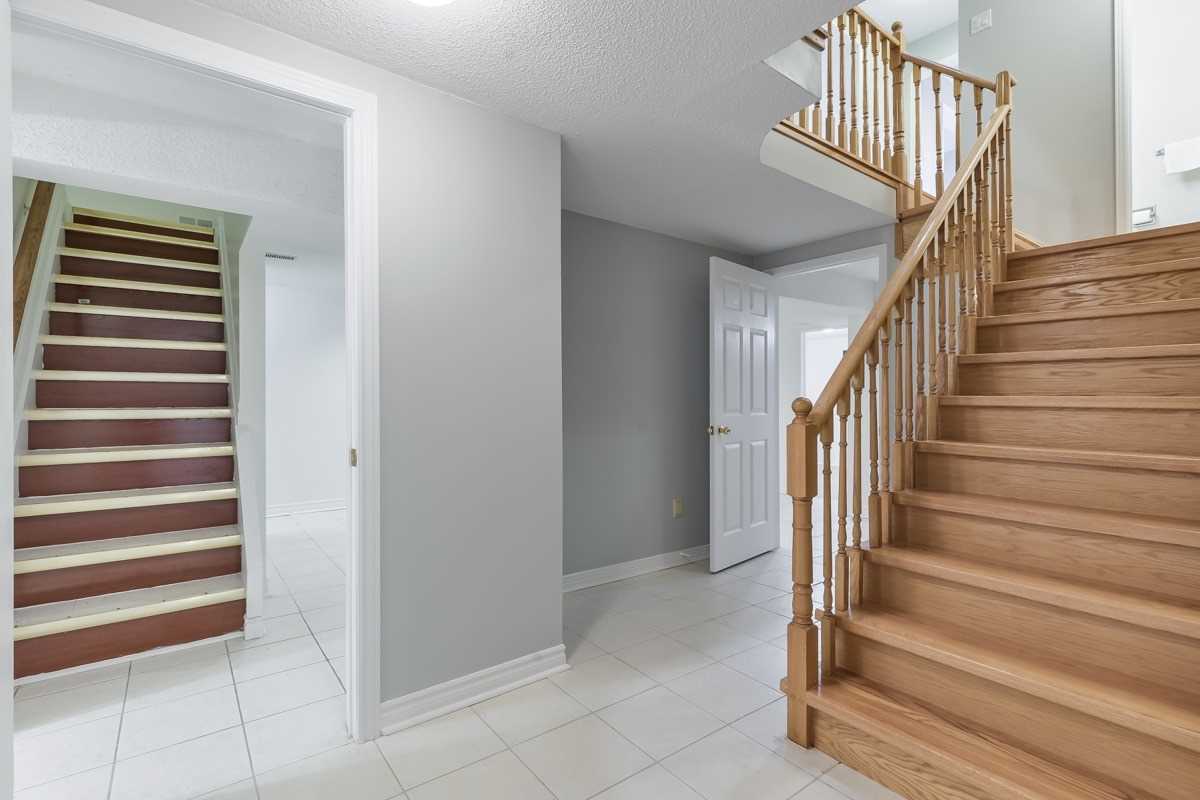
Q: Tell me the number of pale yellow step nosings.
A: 12